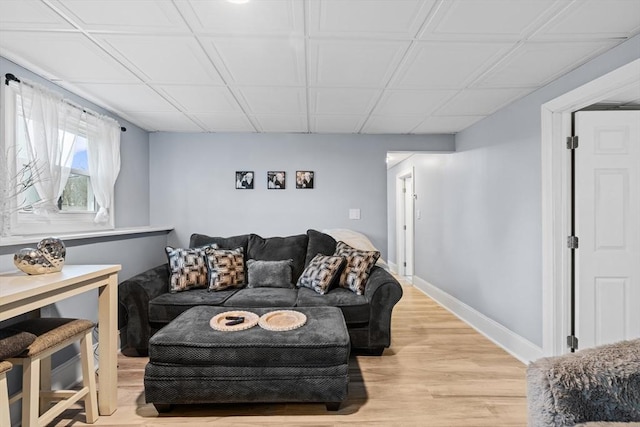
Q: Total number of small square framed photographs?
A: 3